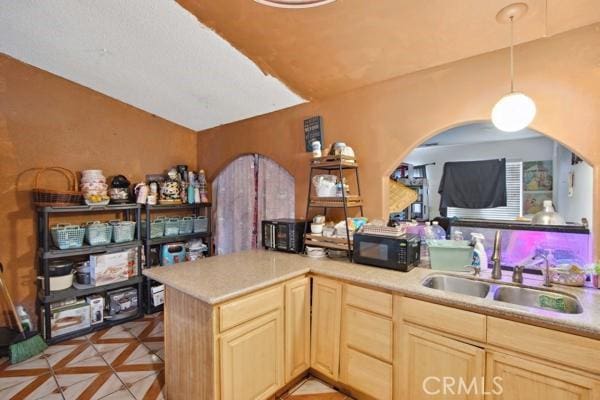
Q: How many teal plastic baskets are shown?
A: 7